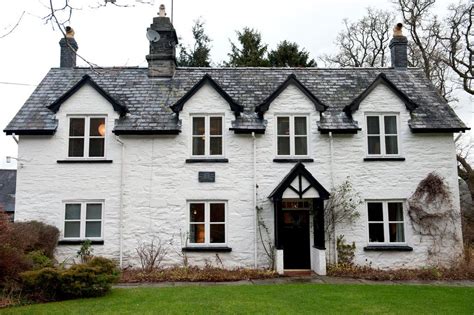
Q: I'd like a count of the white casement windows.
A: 7